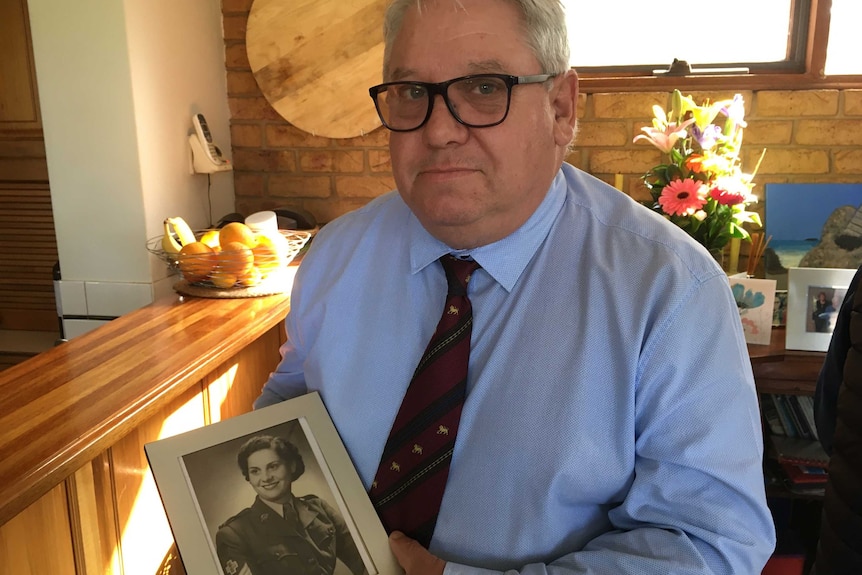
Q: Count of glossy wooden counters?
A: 1